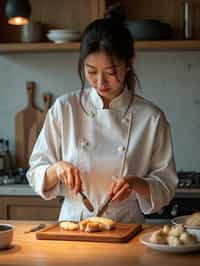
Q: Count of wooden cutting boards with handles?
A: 2